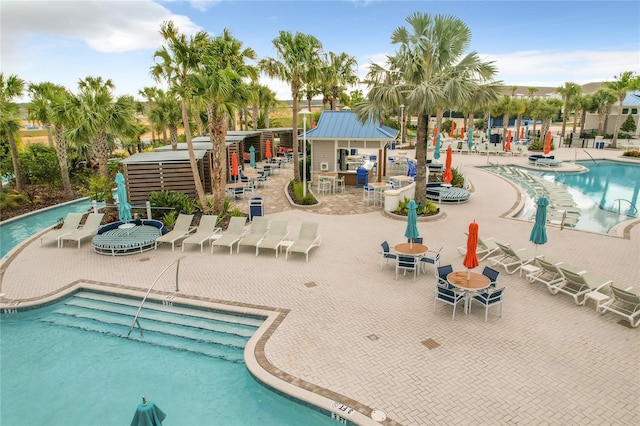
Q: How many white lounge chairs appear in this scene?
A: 13